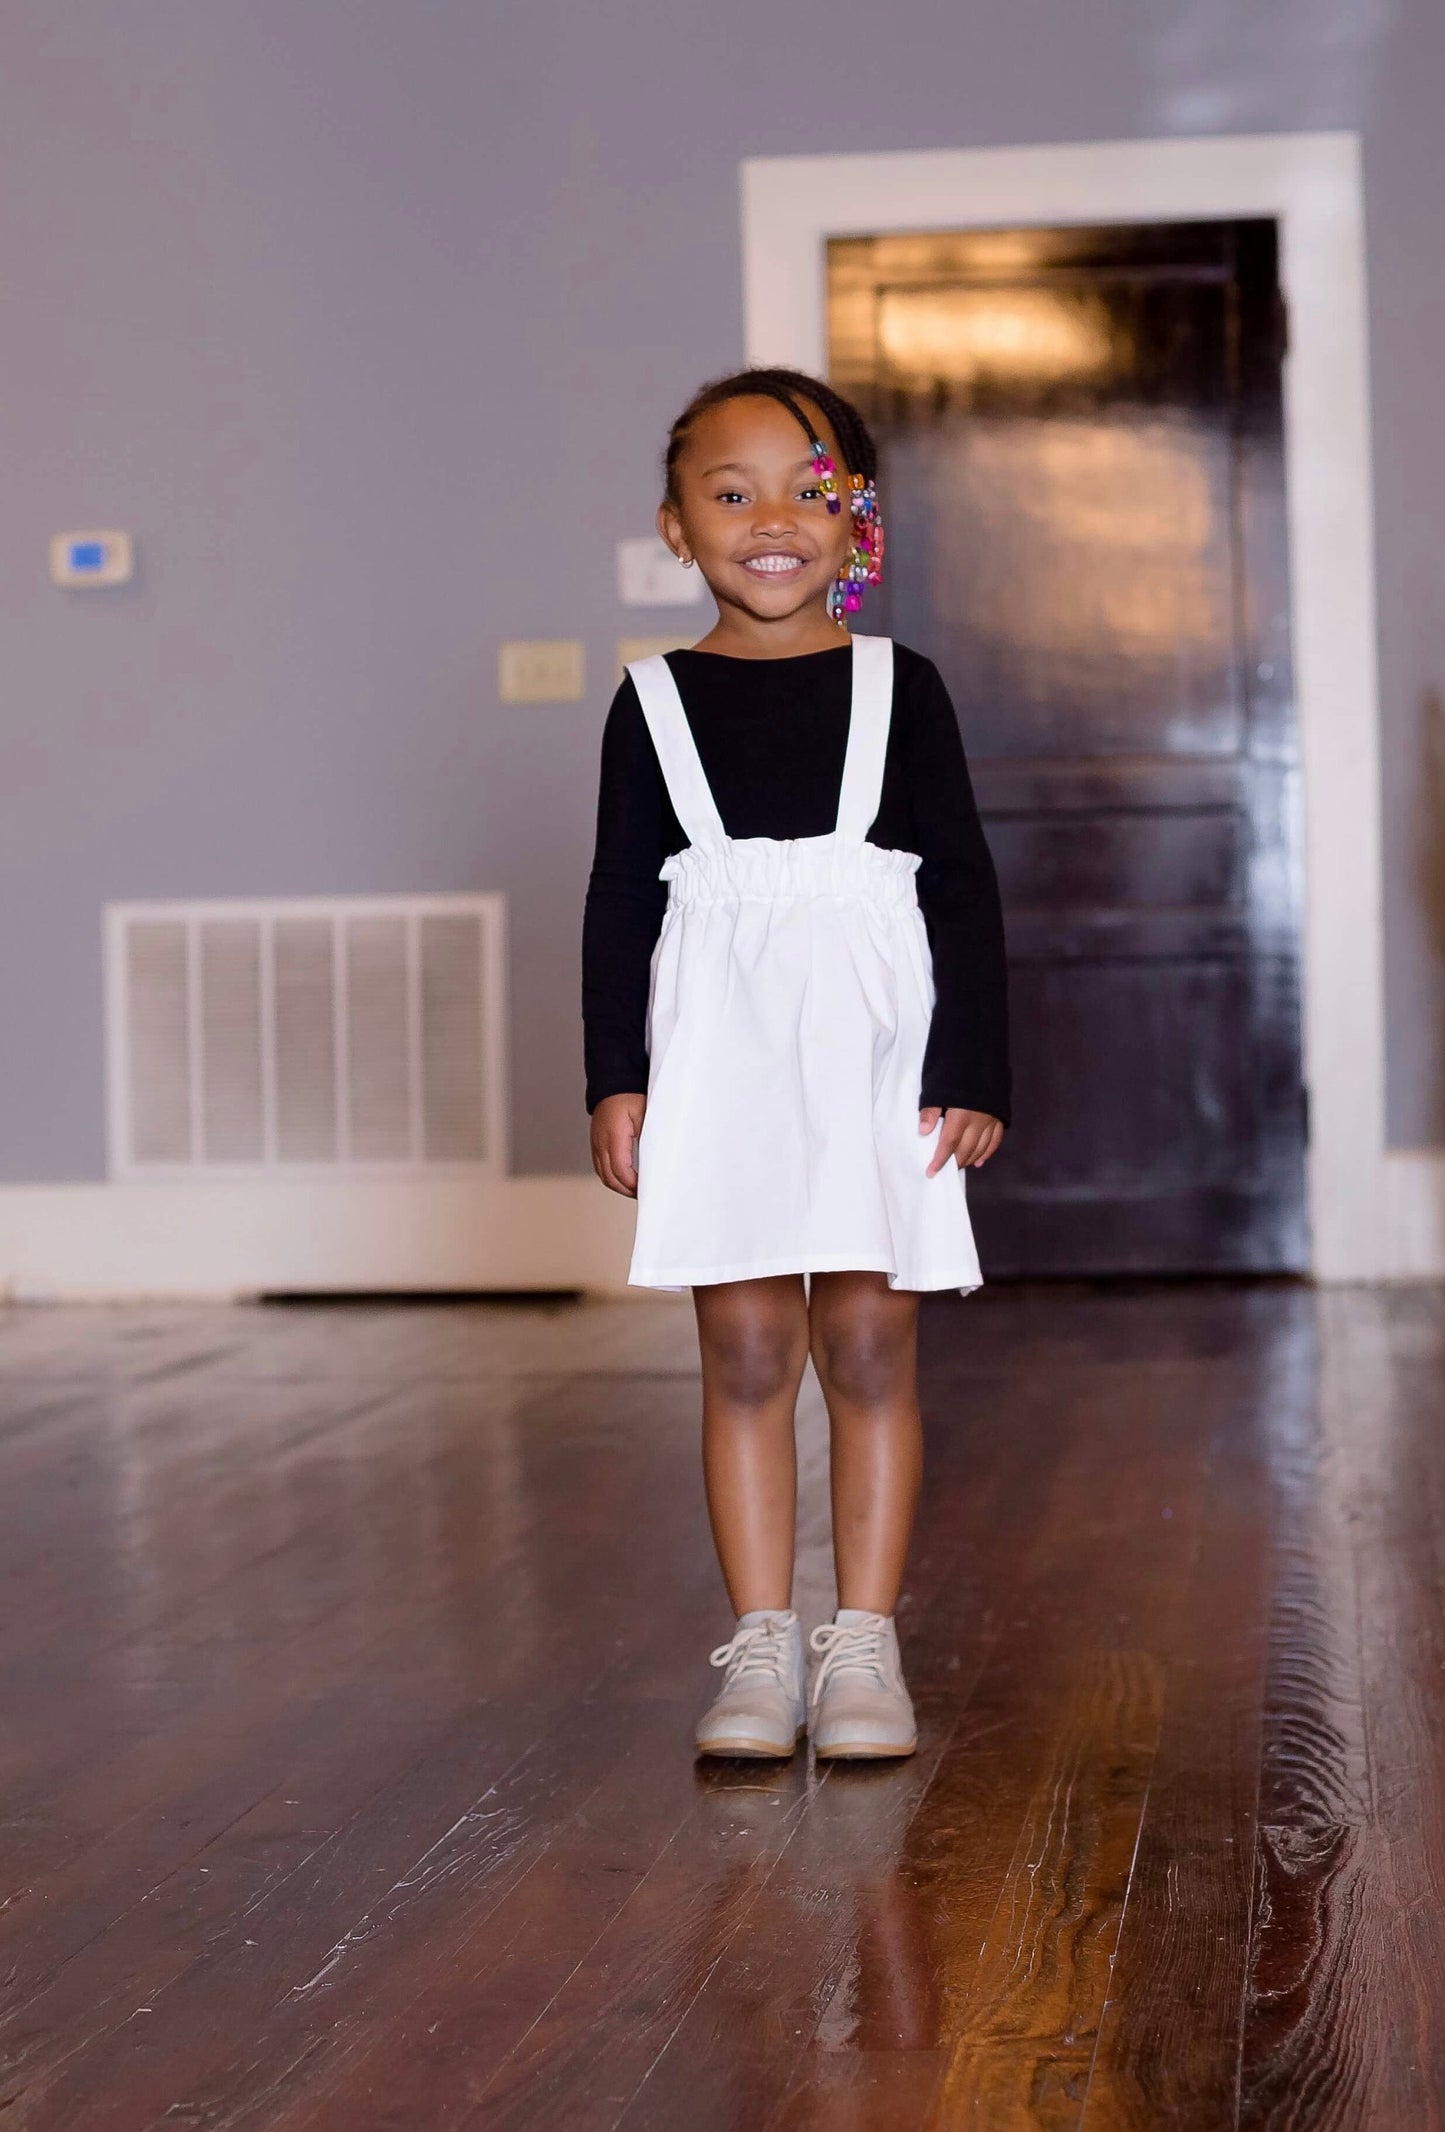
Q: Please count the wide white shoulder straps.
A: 2